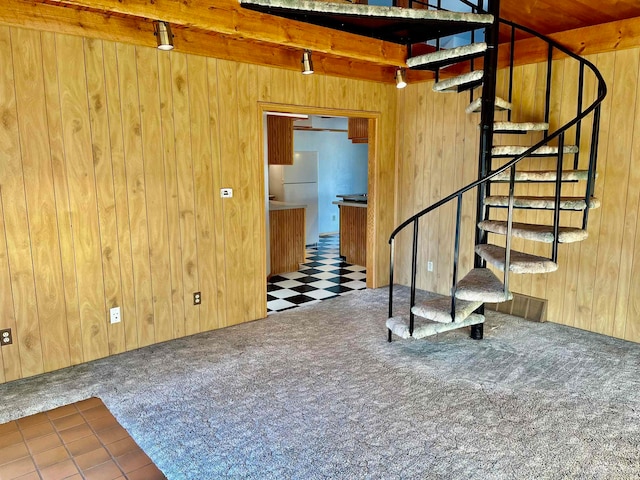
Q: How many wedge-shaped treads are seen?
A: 12